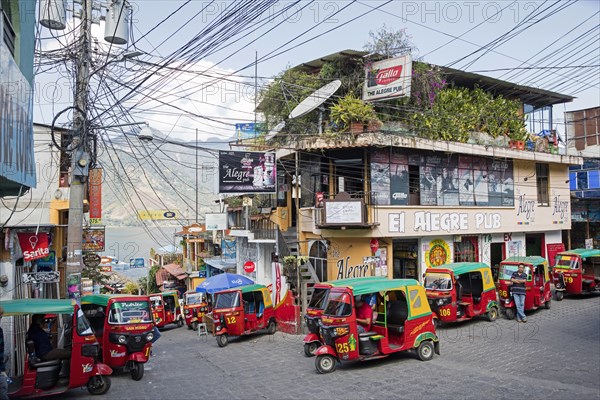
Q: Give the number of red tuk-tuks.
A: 10